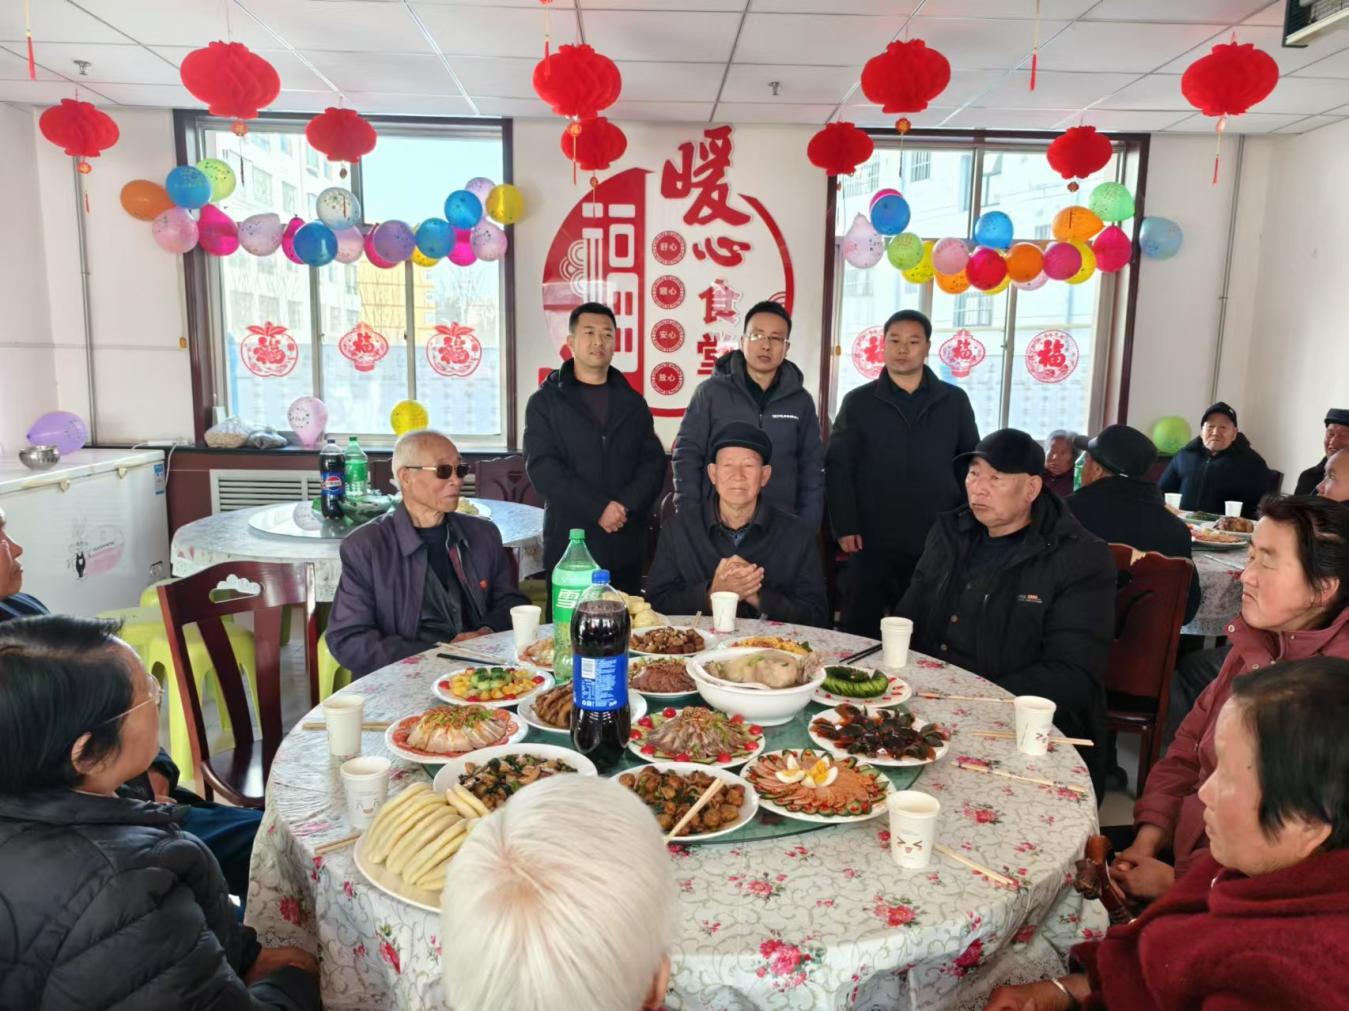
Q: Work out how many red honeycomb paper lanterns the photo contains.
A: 9